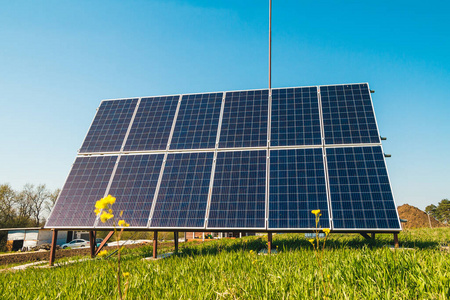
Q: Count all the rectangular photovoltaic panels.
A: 12